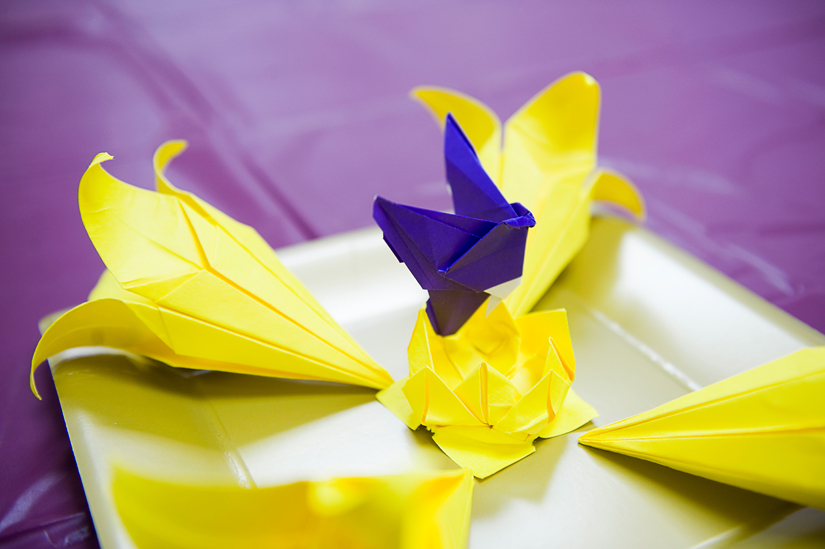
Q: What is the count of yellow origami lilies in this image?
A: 4